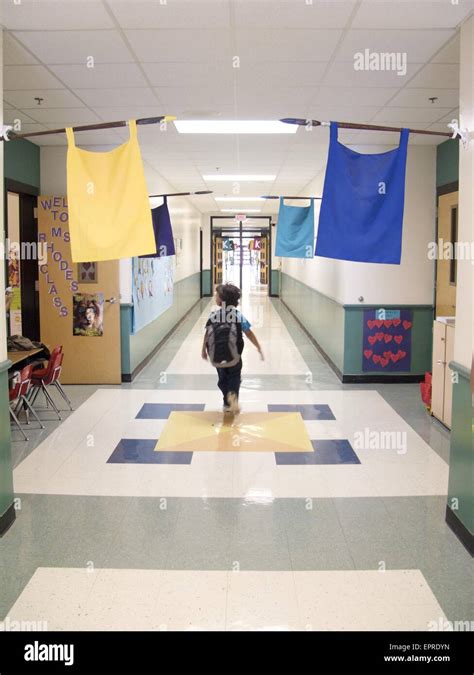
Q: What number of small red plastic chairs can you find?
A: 3